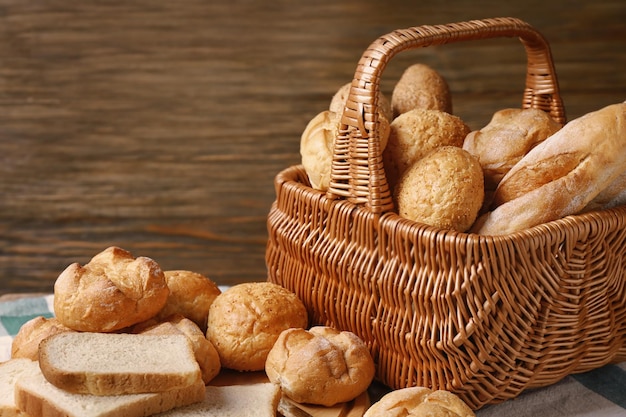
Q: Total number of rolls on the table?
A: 7